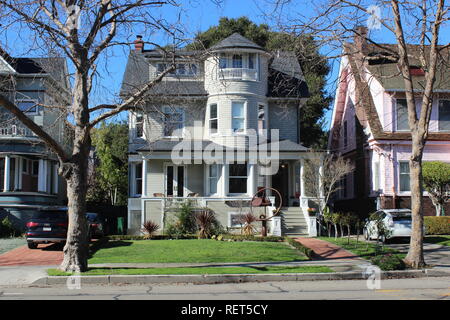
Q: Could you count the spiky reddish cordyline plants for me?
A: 3